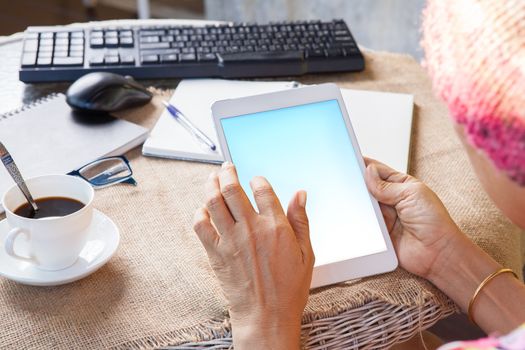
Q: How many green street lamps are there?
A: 0